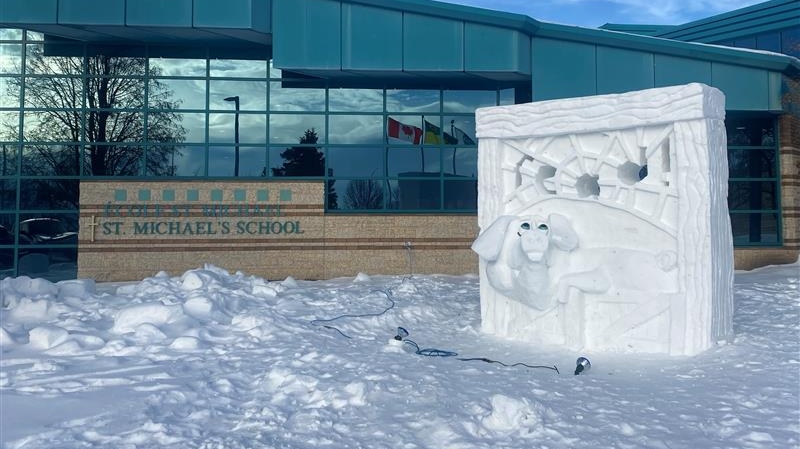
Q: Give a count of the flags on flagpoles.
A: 3